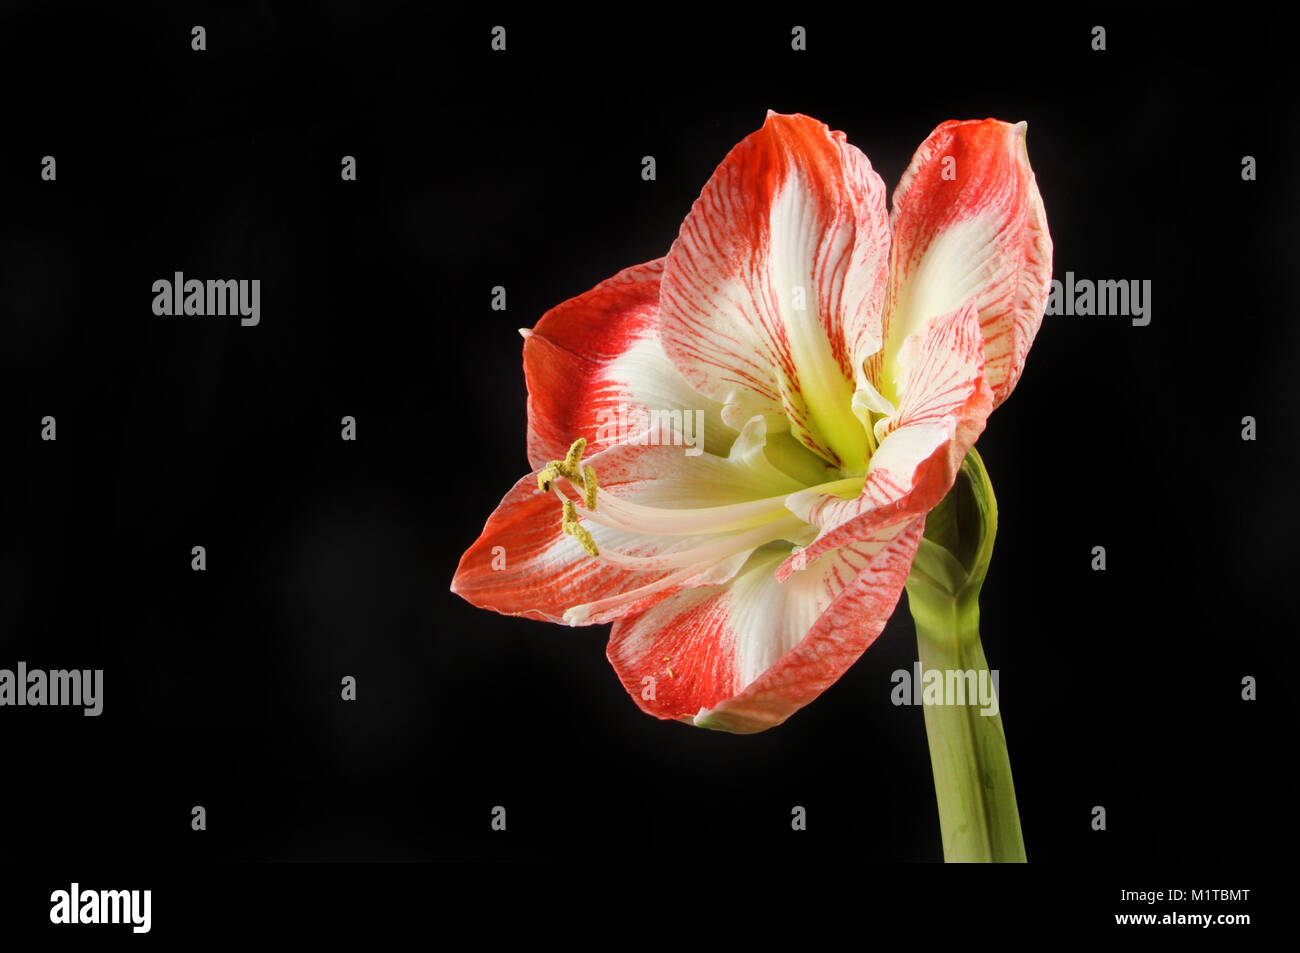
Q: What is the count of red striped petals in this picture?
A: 6